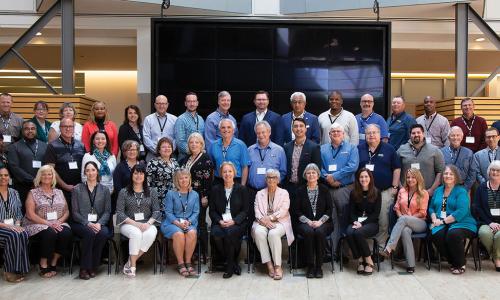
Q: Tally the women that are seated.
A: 12